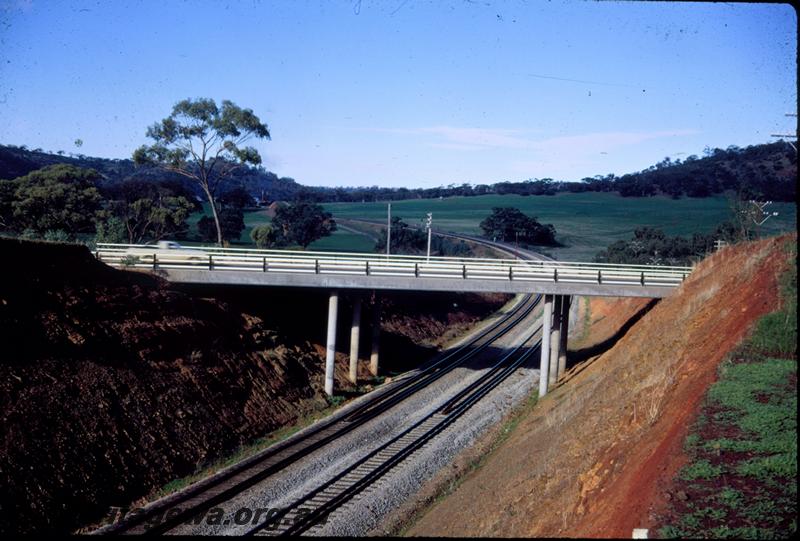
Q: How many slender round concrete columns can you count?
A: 6